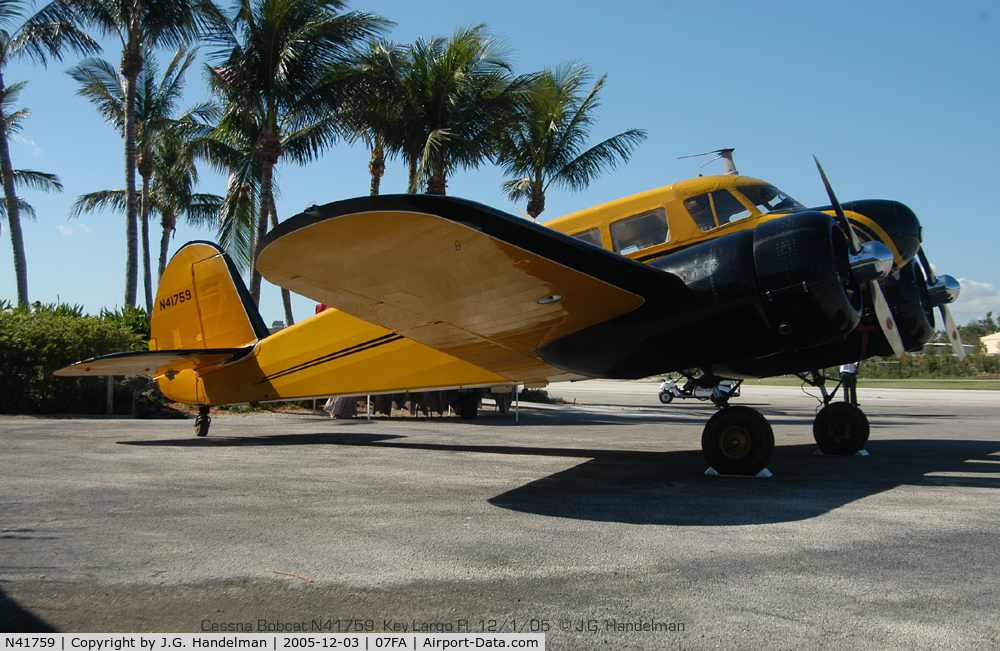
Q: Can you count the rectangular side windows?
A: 2